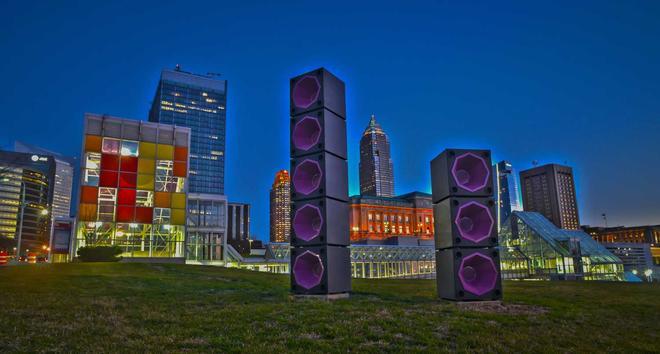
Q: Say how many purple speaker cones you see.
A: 8